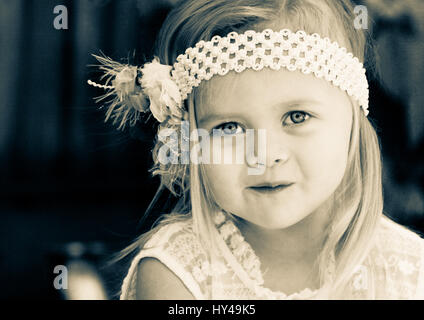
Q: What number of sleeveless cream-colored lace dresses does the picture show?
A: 1